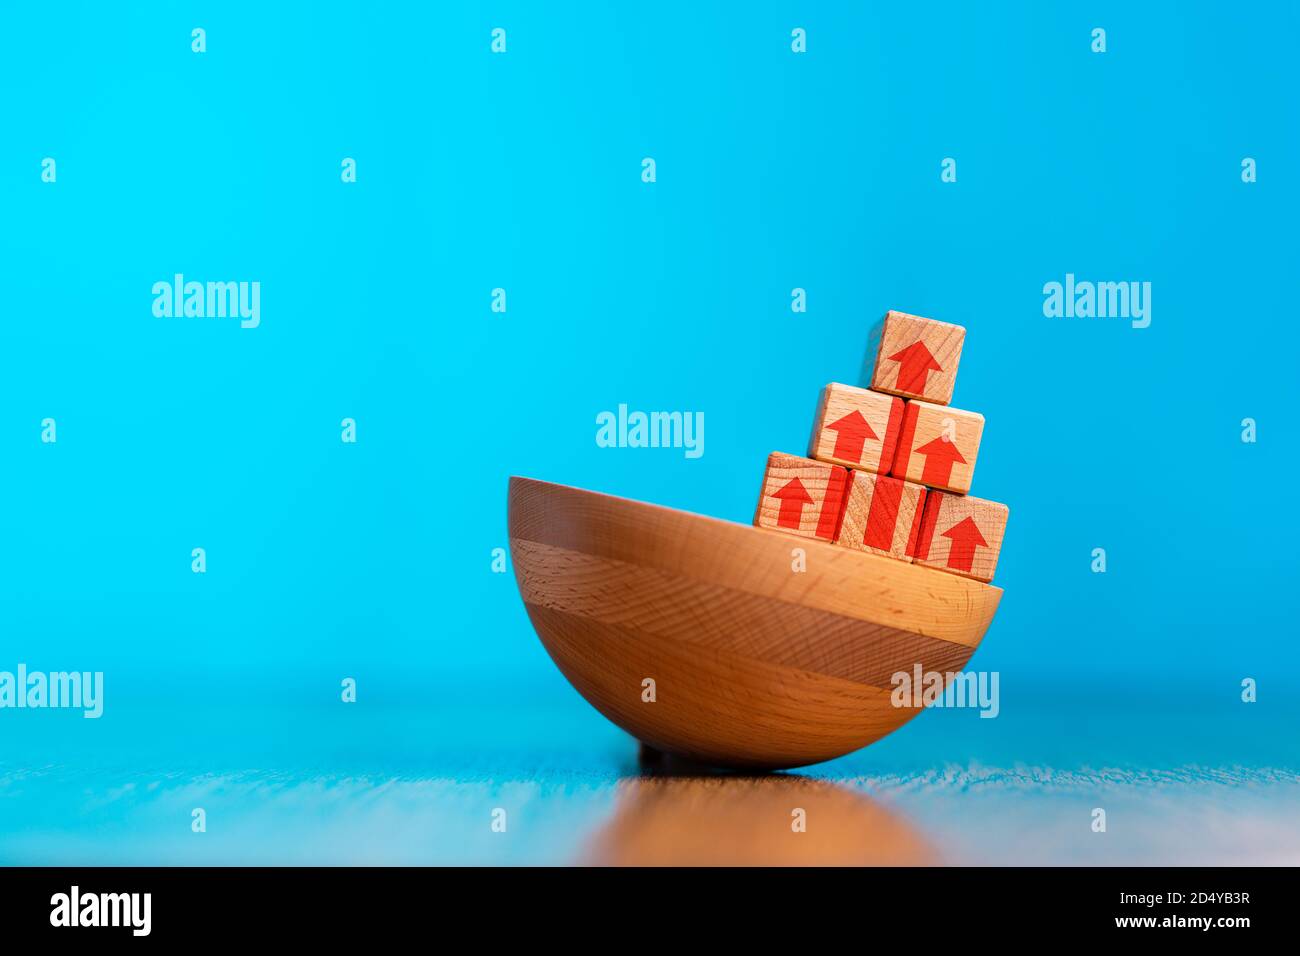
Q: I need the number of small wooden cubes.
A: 6